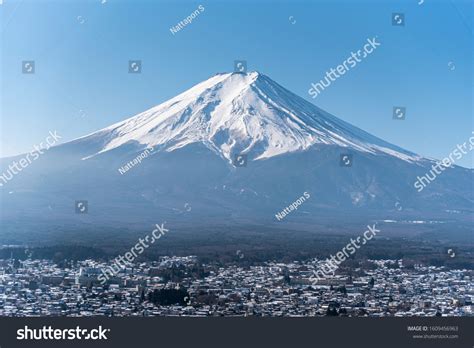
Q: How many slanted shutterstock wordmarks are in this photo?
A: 5